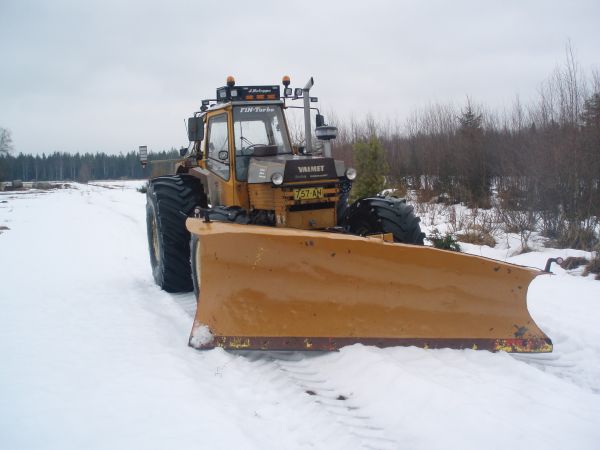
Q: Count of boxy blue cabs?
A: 0